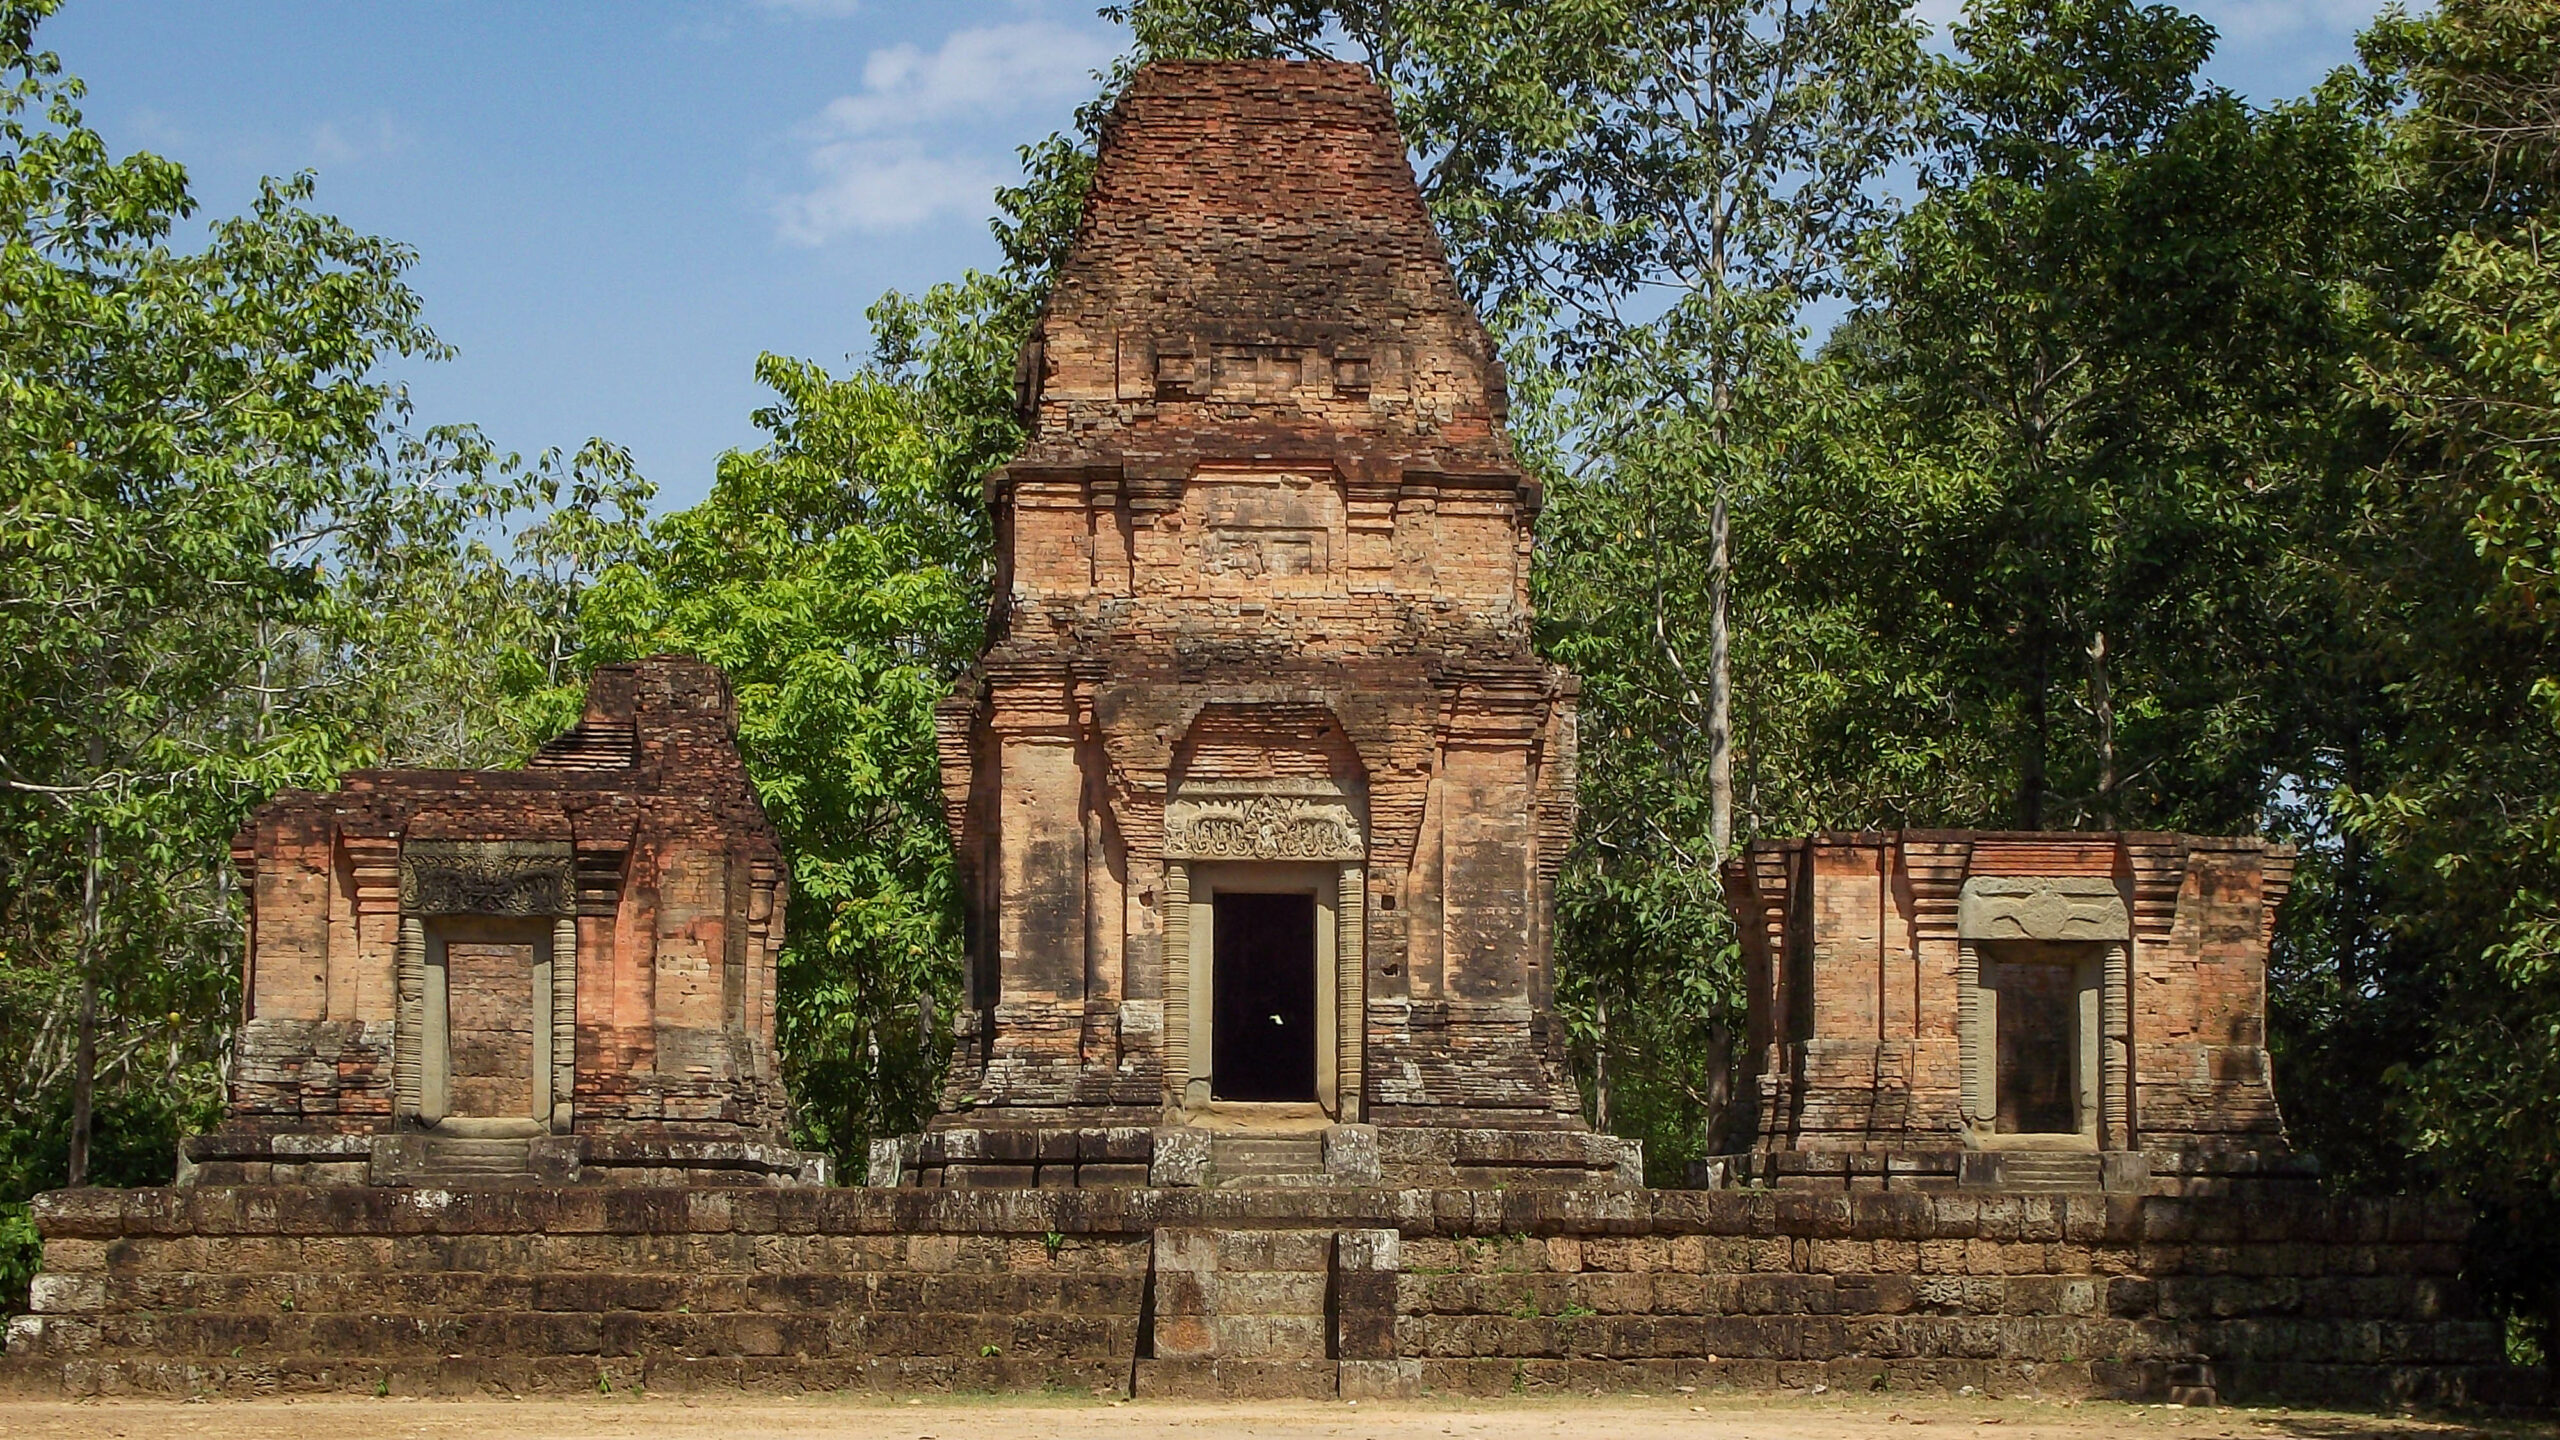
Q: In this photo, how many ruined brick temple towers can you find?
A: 3